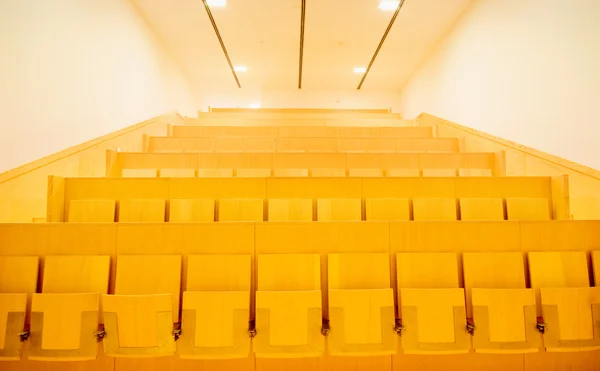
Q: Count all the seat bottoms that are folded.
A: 9